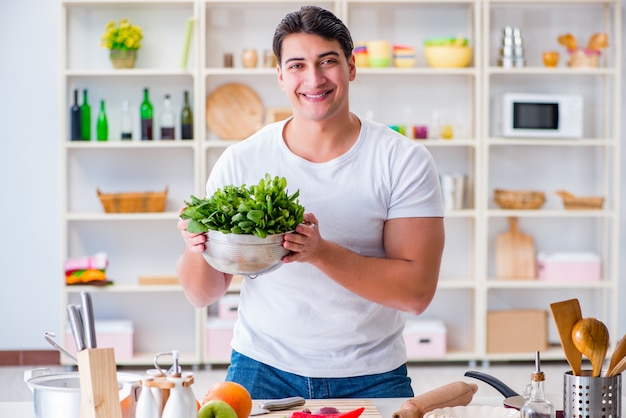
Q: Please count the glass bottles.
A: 8